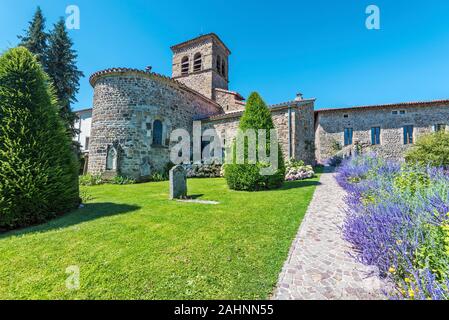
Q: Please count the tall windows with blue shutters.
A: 3